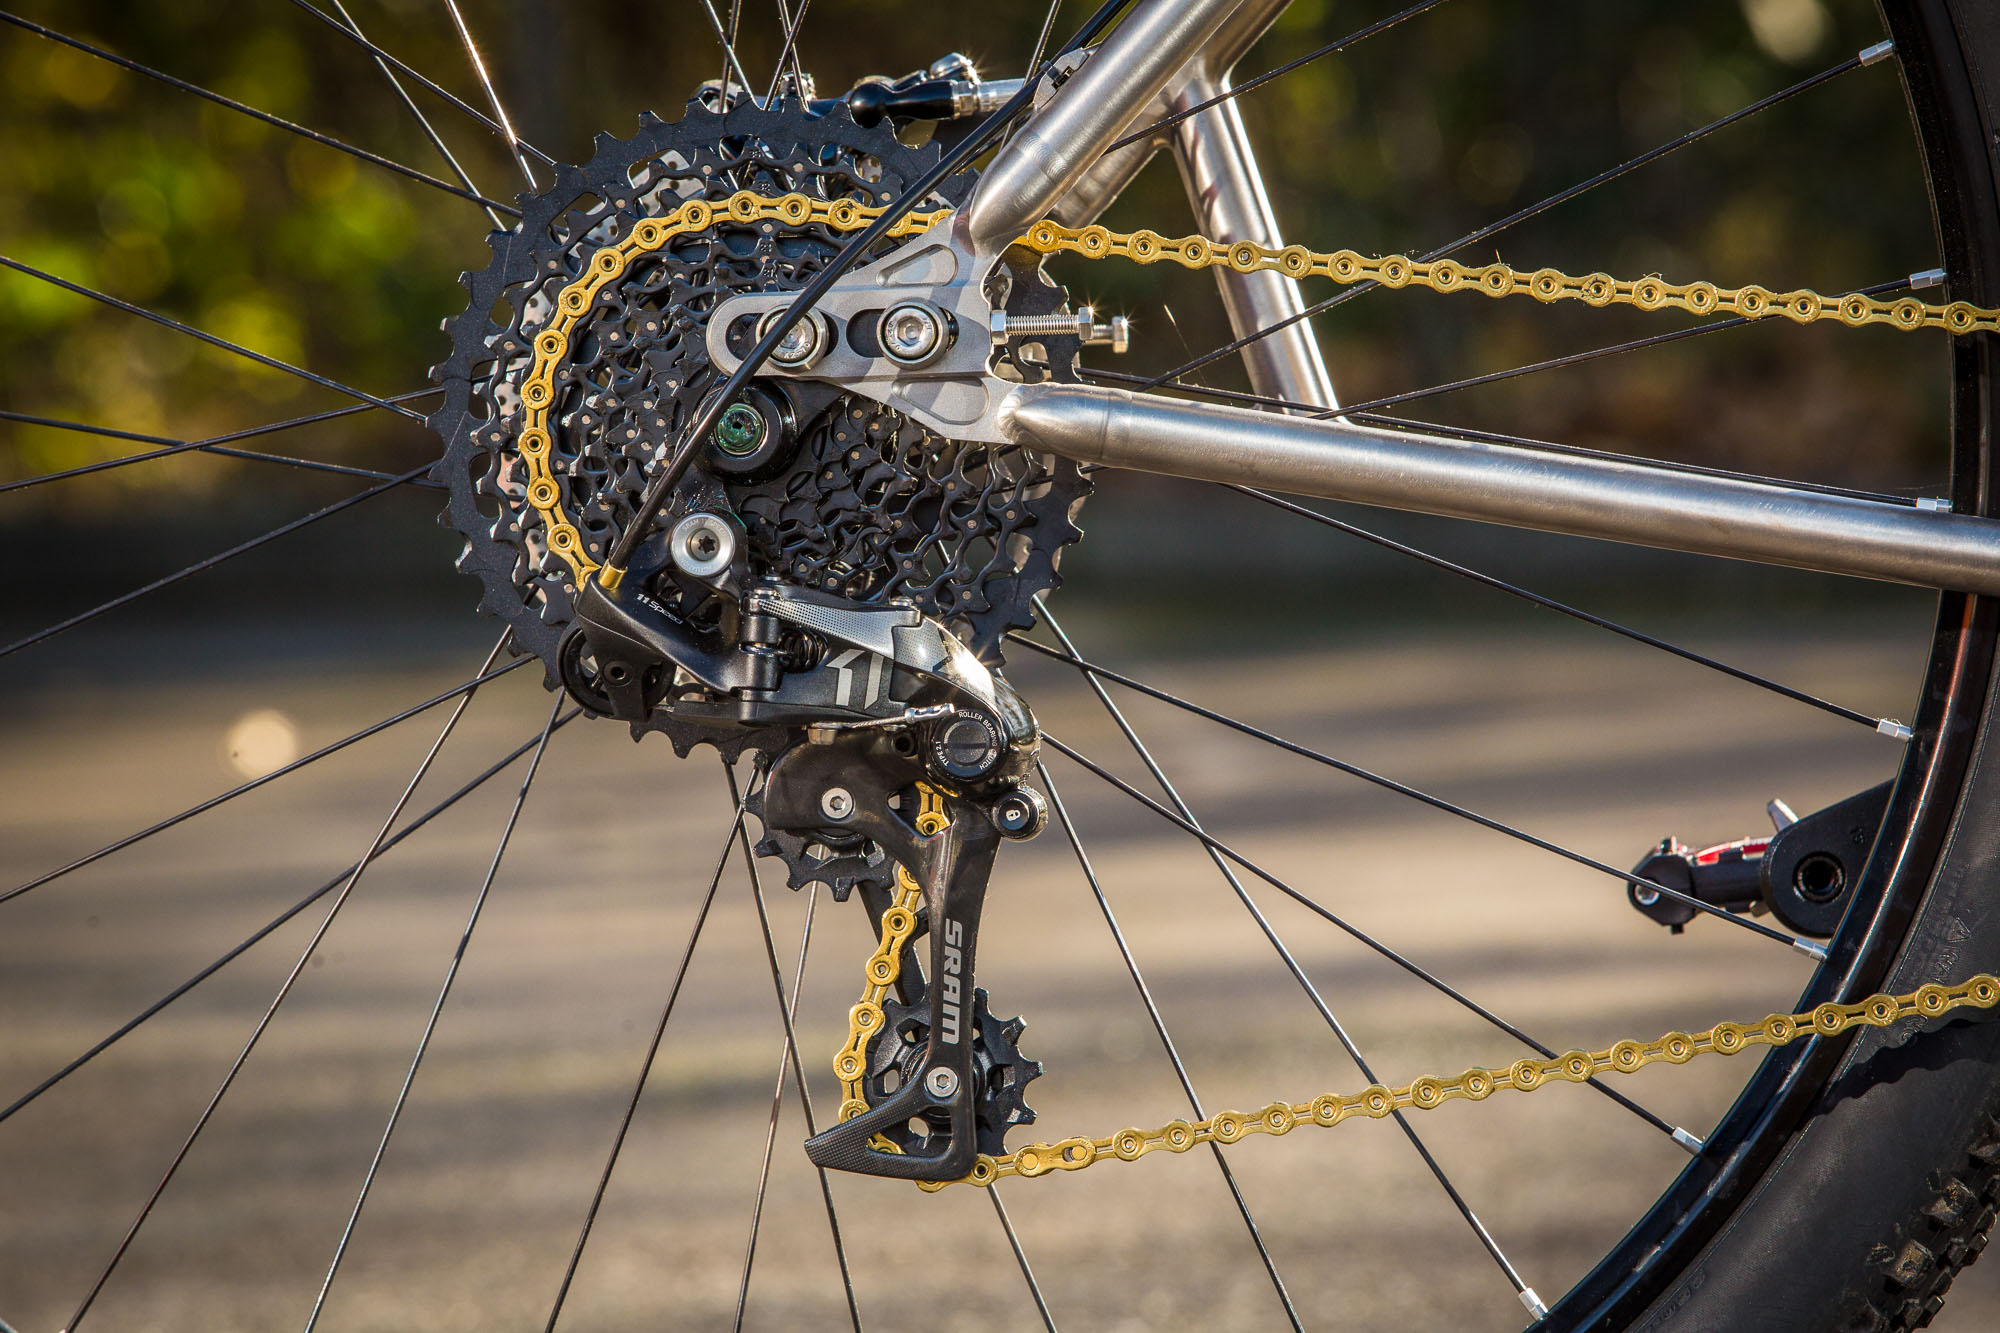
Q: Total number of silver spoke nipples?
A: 7